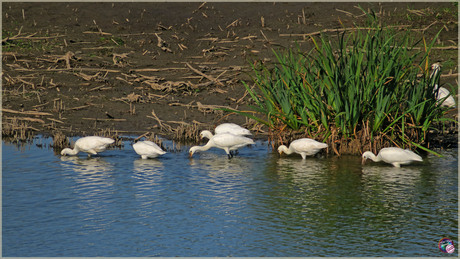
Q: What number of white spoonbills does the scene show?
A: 7